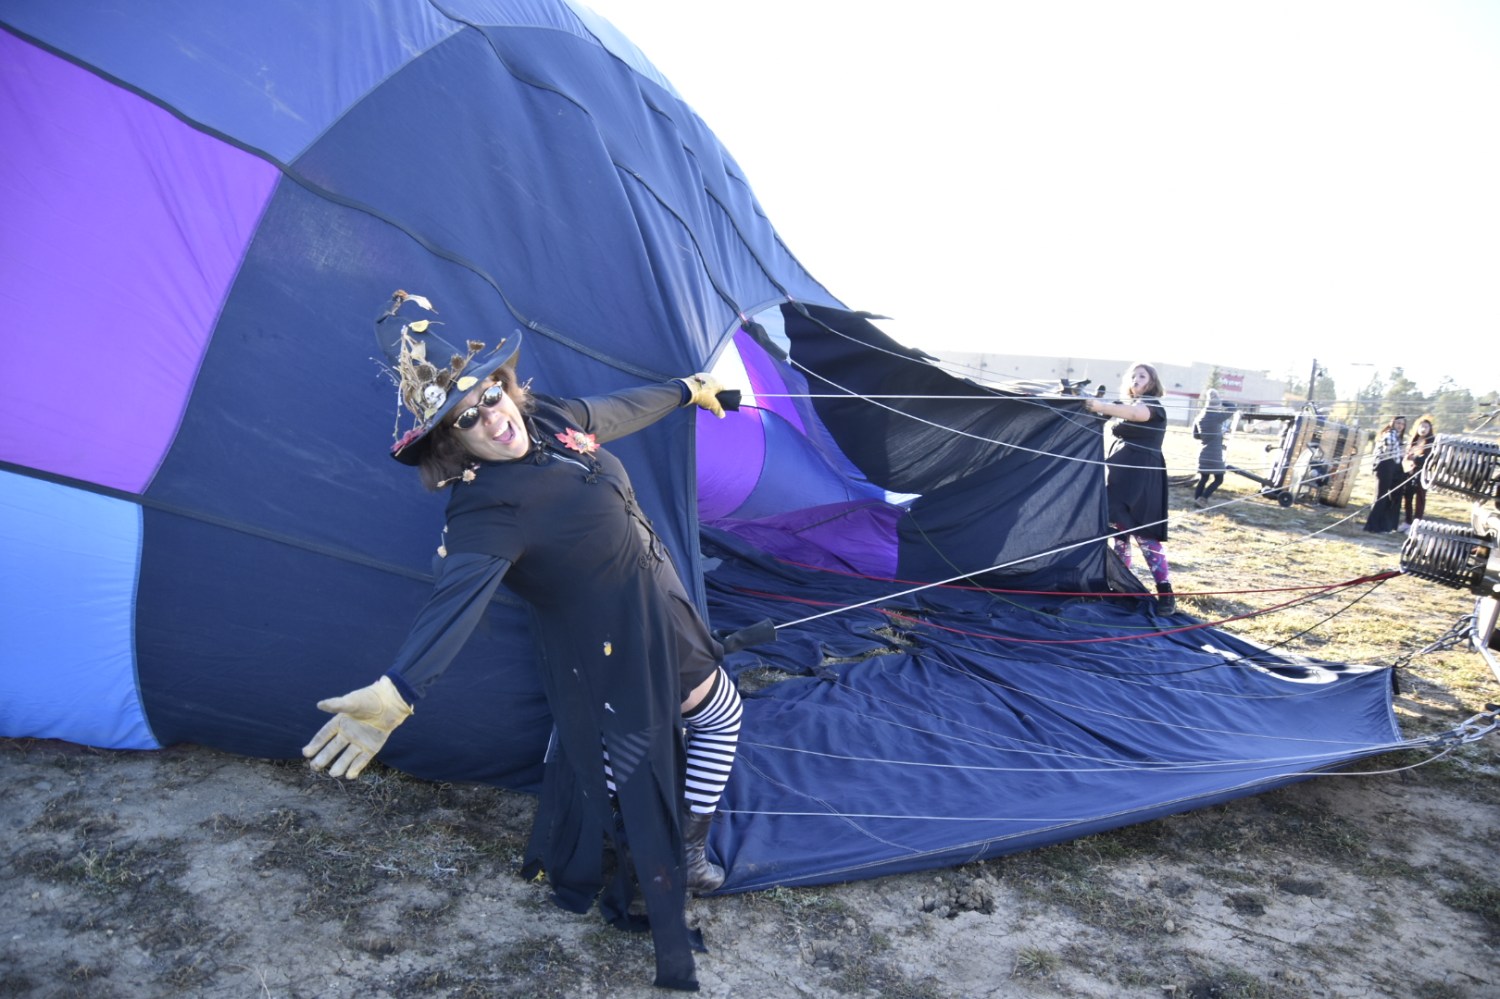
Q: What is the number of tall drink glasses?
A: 0